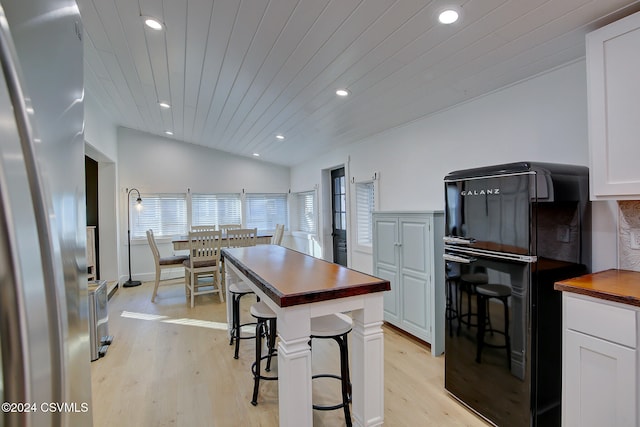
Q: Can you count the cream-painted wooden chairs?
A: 6